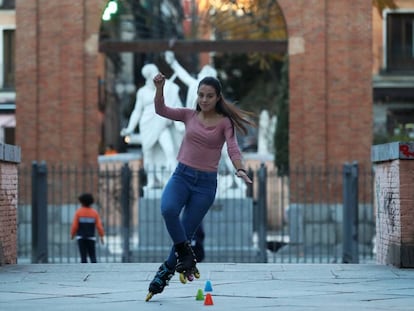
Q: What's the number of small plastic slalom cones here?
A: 3